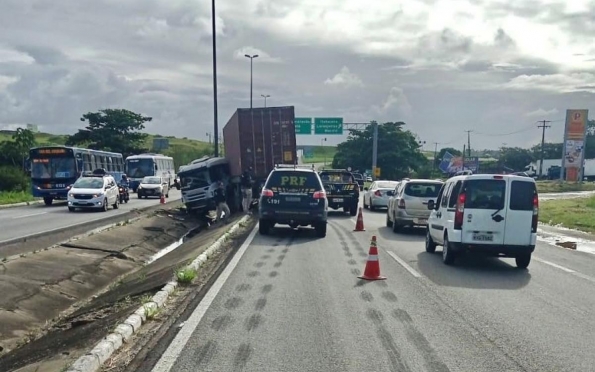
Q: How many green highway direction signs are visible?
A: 2